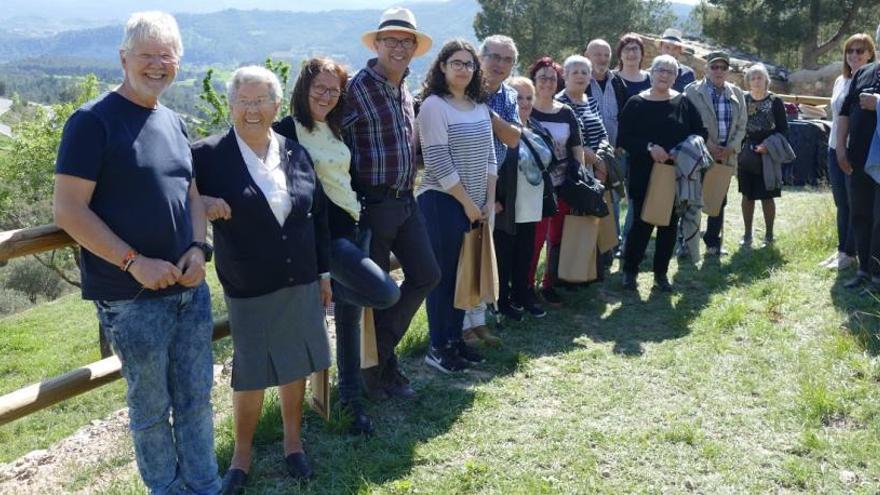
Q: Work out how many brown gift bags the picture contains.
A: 8